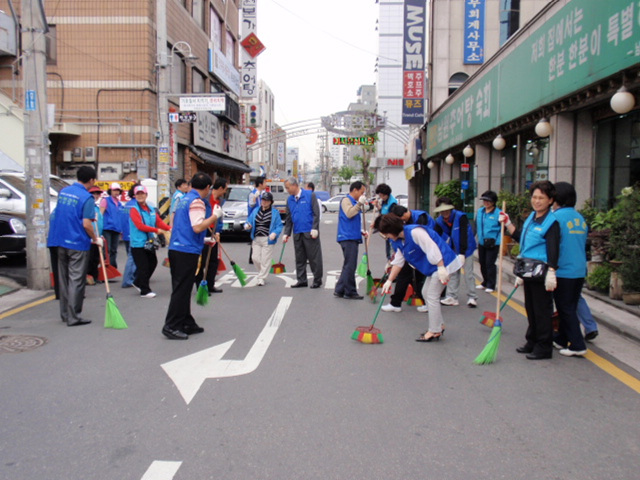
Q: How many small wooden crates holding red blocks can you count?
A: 0